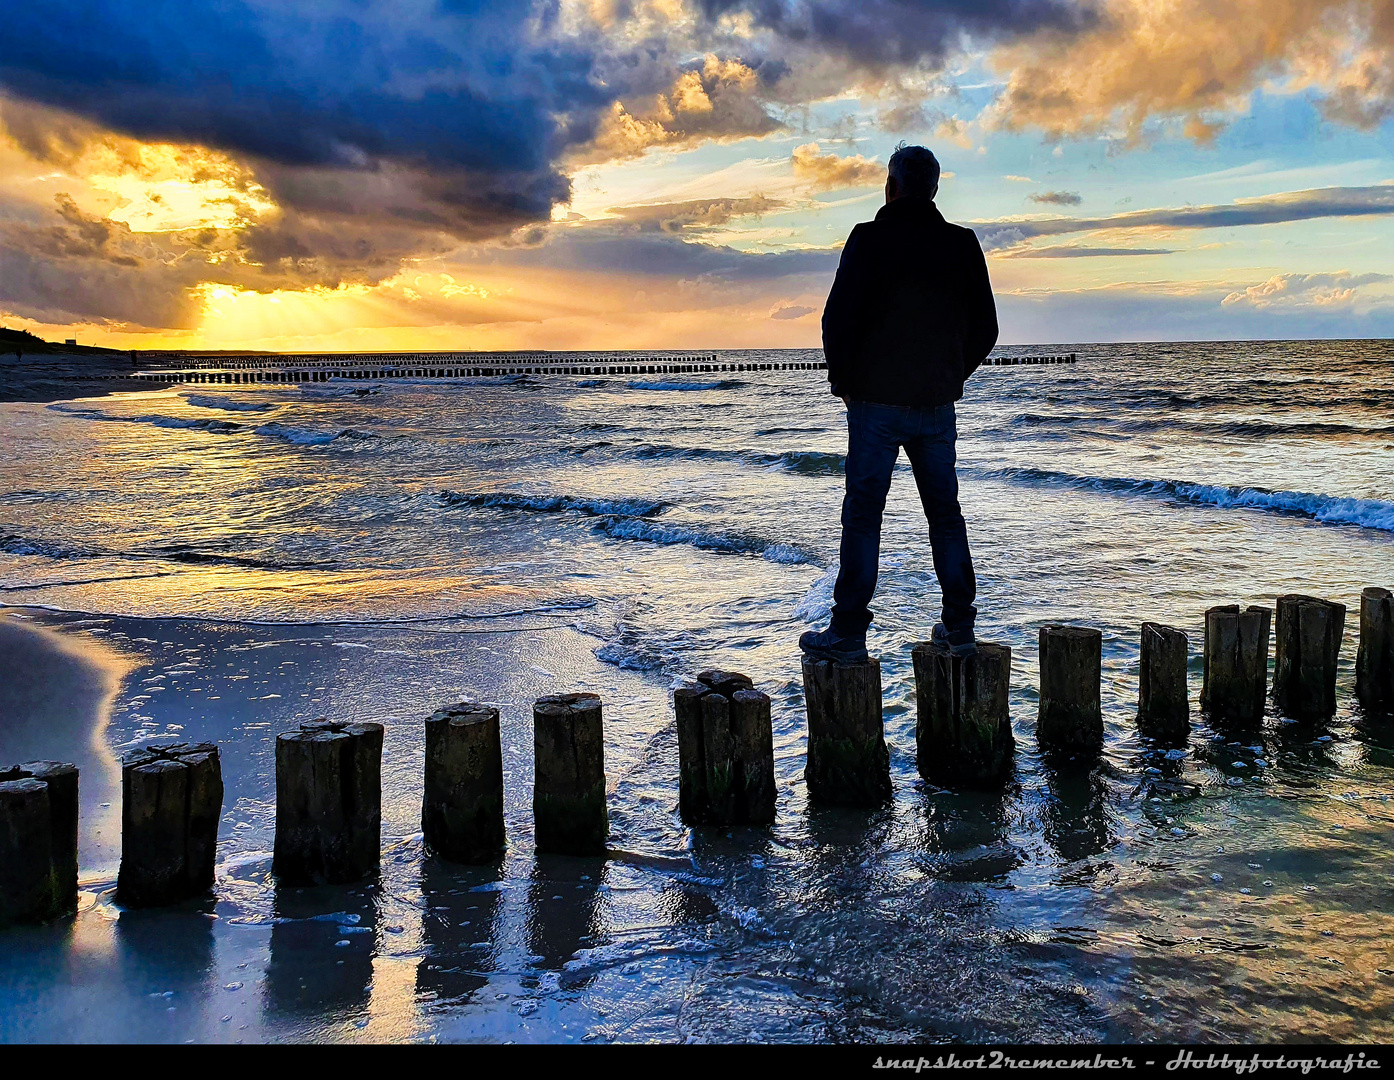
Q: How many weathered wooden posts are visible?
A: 13